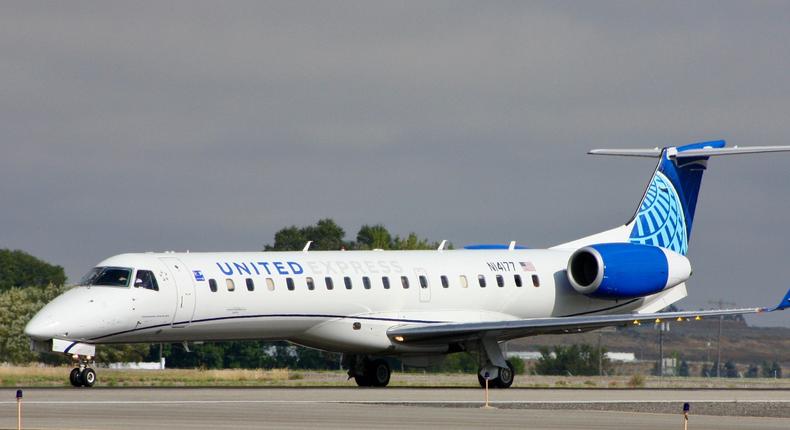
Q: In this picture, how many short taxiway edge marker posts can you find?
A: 3